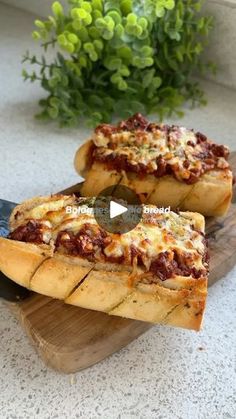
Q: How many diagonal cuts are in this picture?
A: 7